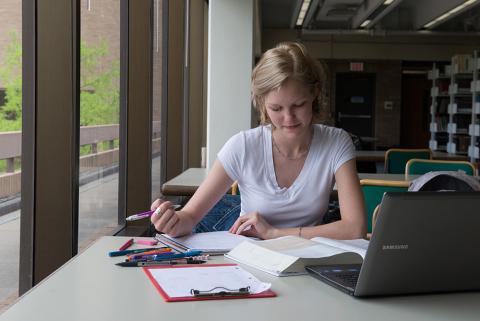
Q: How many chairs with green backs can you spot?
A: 3